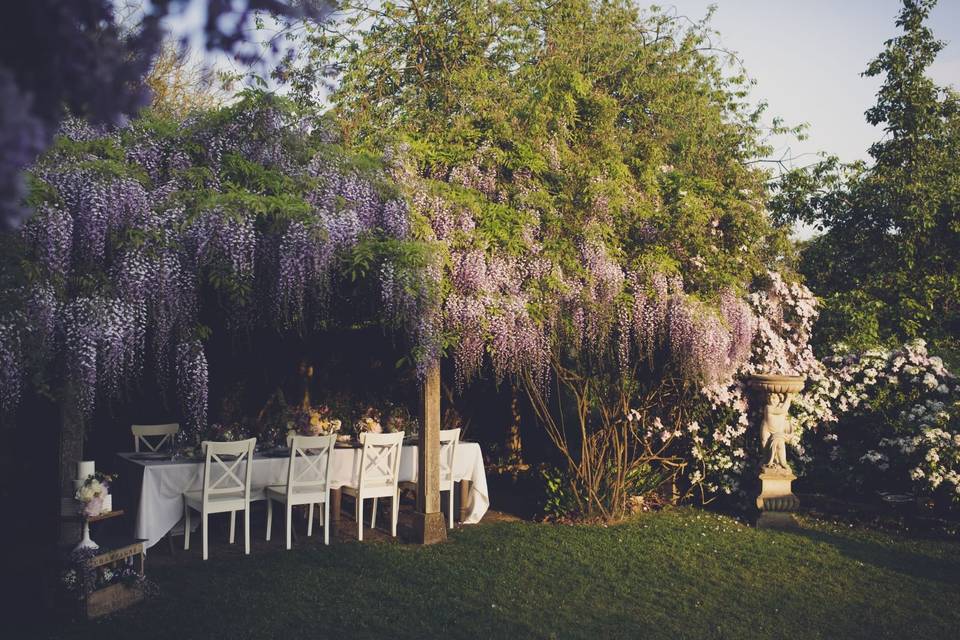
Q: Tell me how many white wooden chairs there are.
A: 5